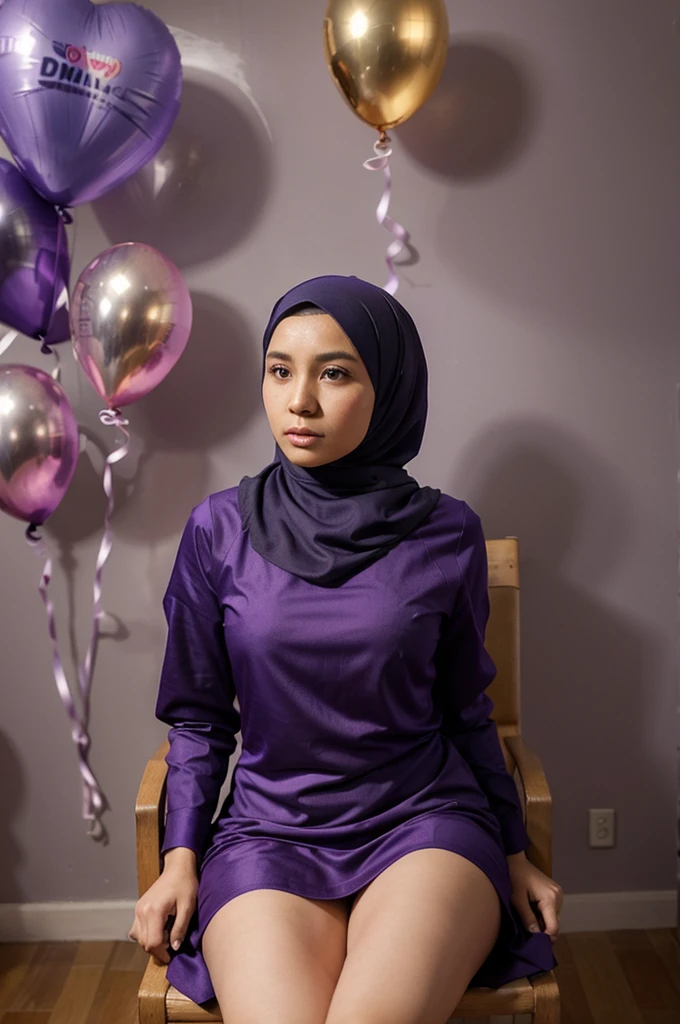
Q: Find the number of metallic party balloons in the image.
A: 5